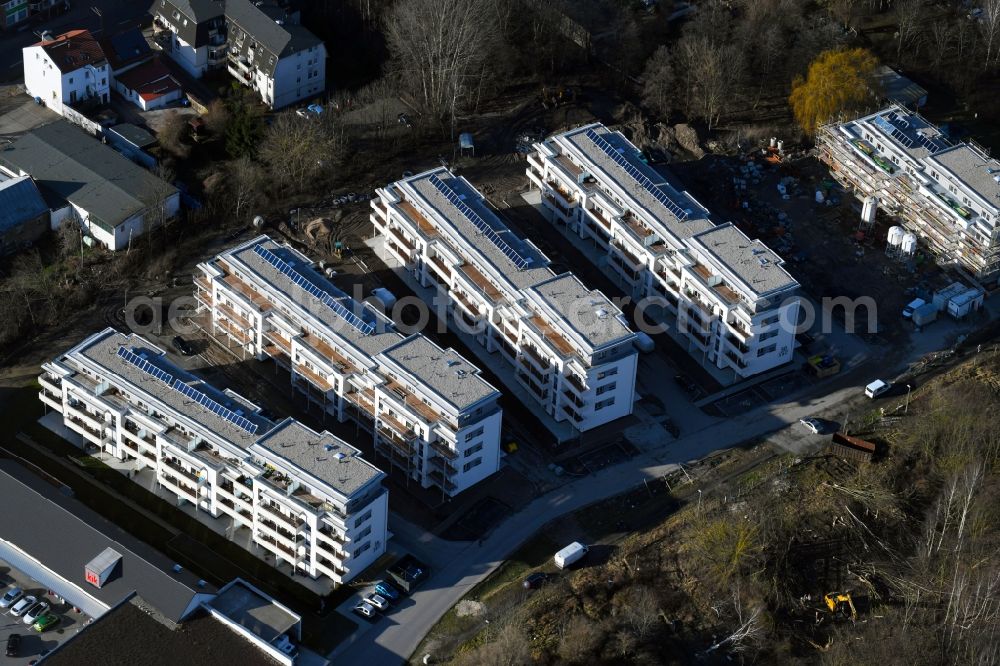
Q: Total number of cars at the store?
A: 5